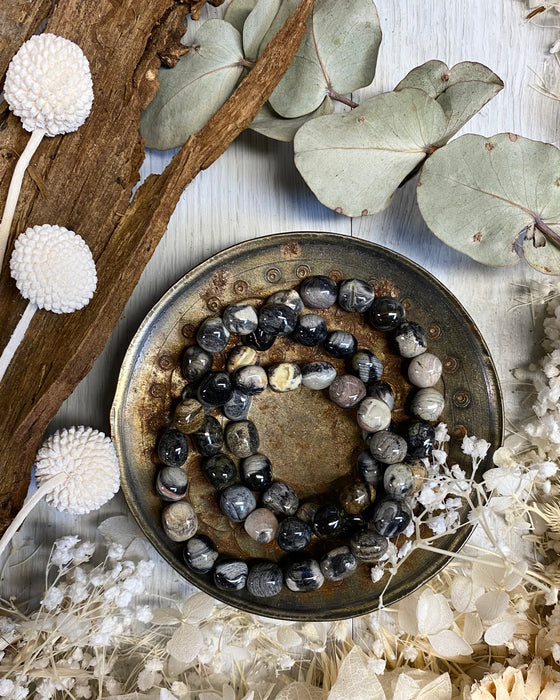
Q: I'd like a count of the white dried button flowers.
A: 3